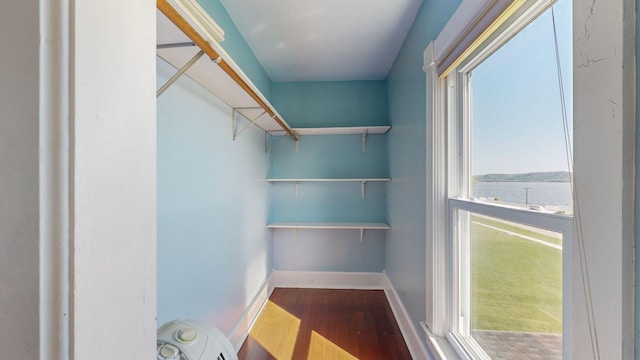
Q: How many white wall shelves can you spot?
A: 4